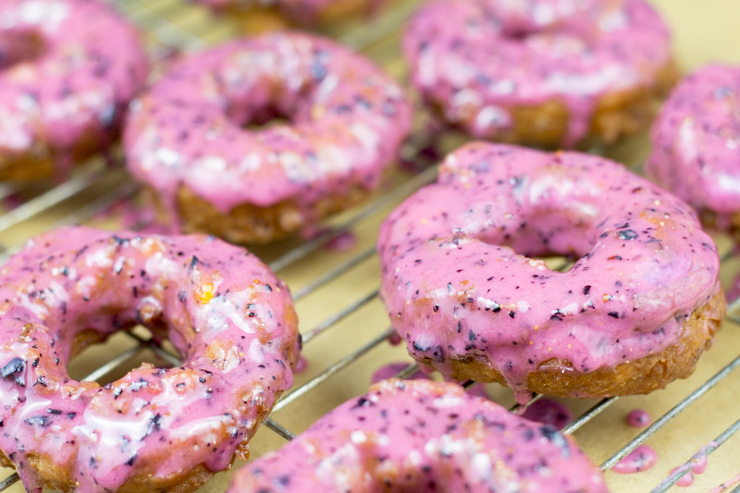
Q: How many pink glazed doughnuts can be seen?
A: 8